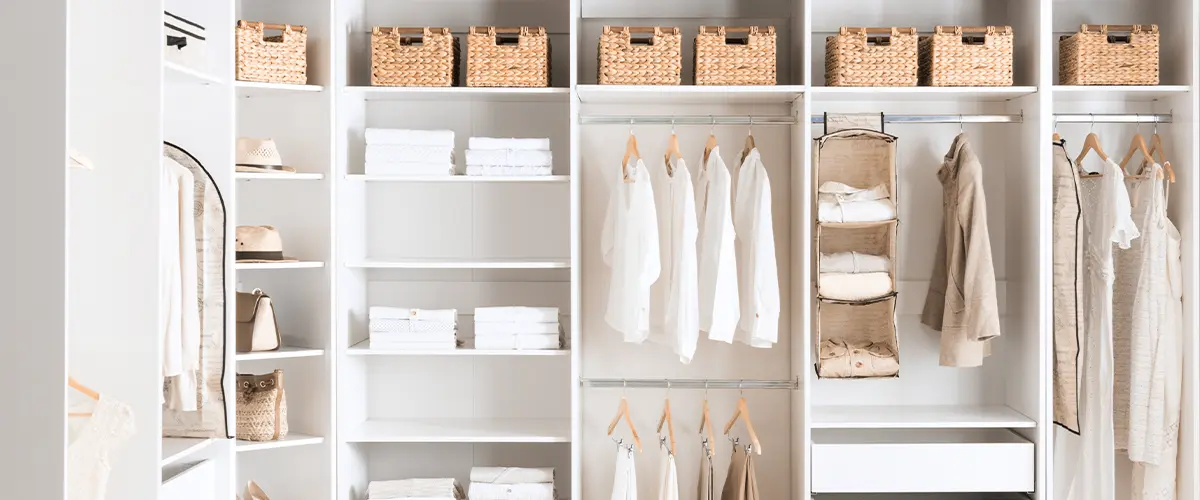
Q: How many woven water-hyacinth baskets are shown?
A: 8